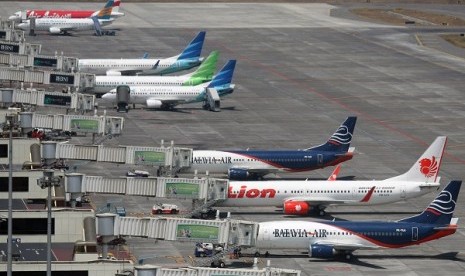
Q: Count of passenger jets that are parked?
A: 8